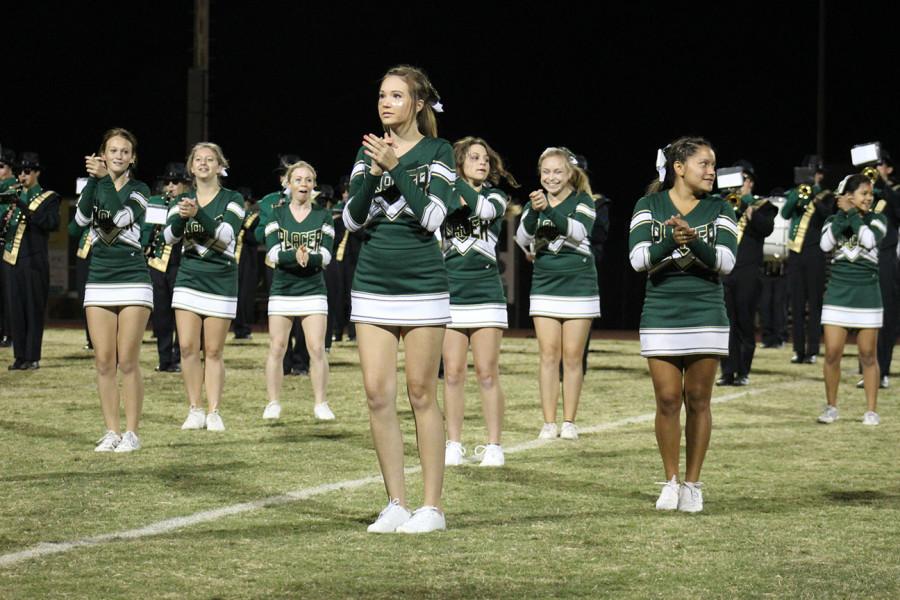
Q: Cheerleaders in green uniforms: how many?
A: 8